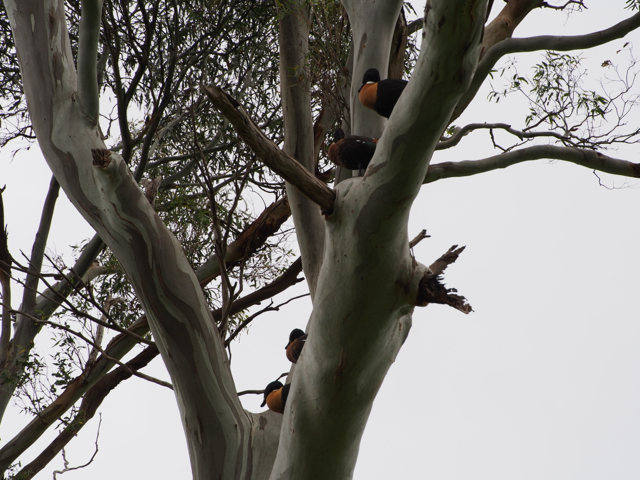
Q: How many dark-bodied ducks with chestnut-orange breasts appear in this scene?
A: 4